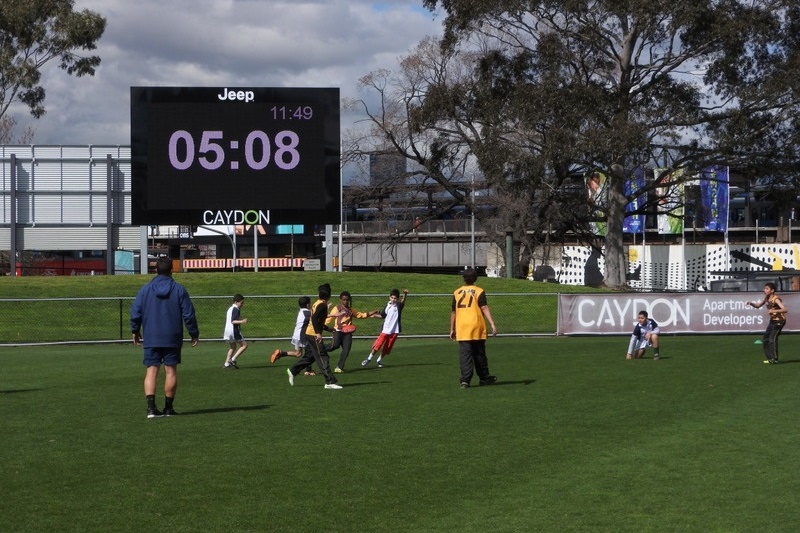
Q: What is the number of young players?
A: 8